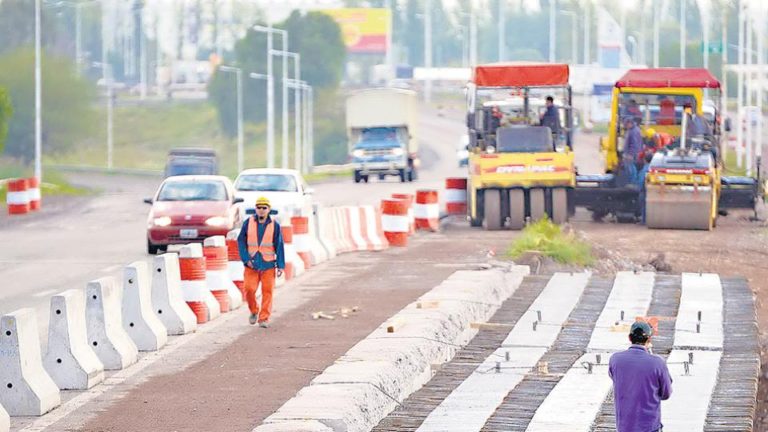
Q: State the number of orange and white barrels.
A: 11